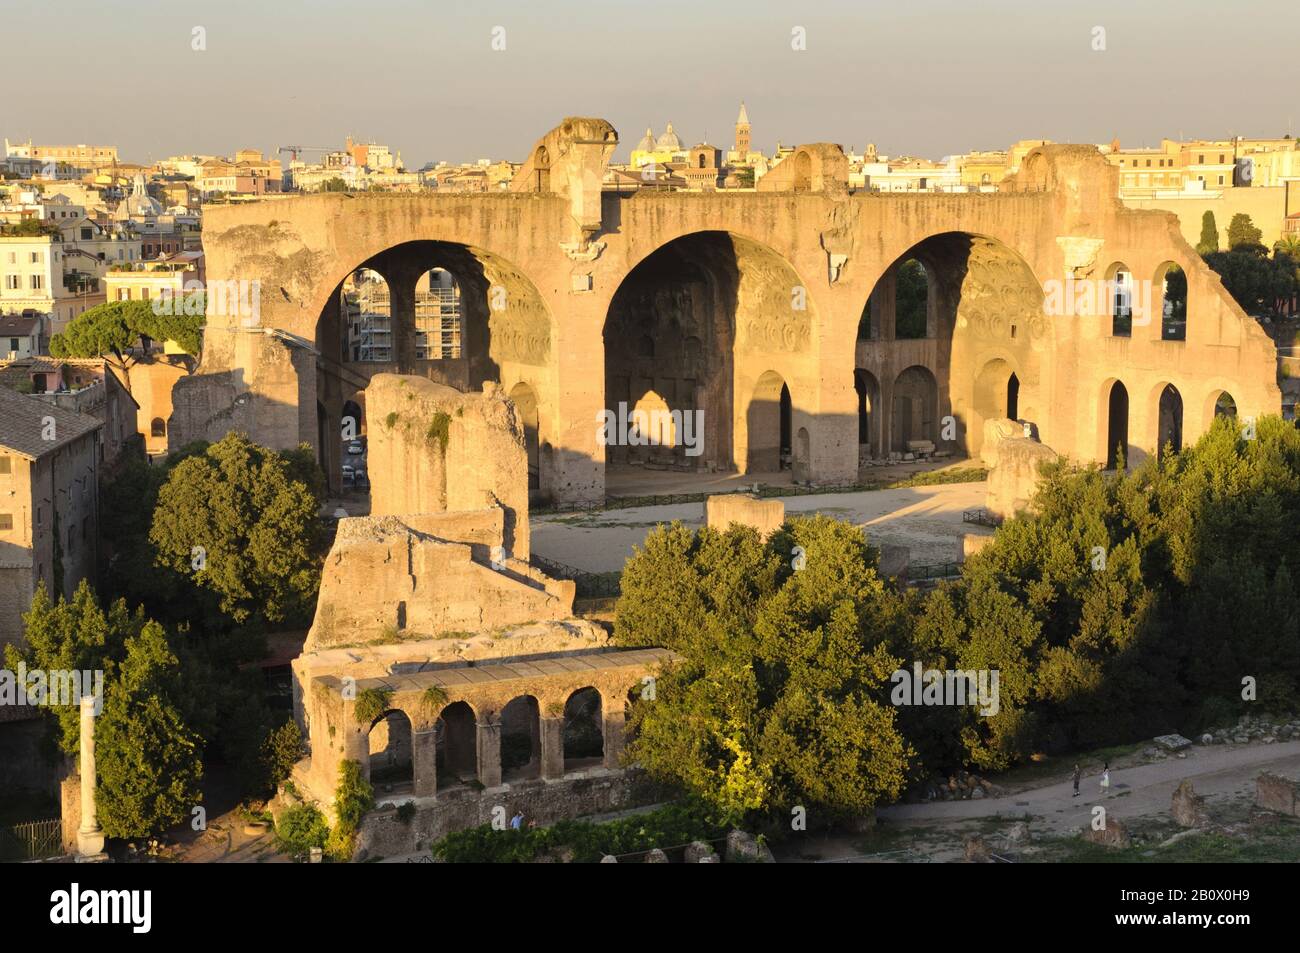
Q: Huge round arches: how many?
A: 3